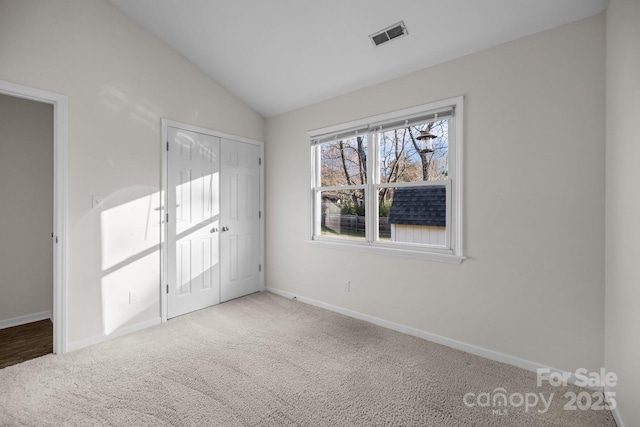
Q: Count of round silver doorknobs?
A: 2